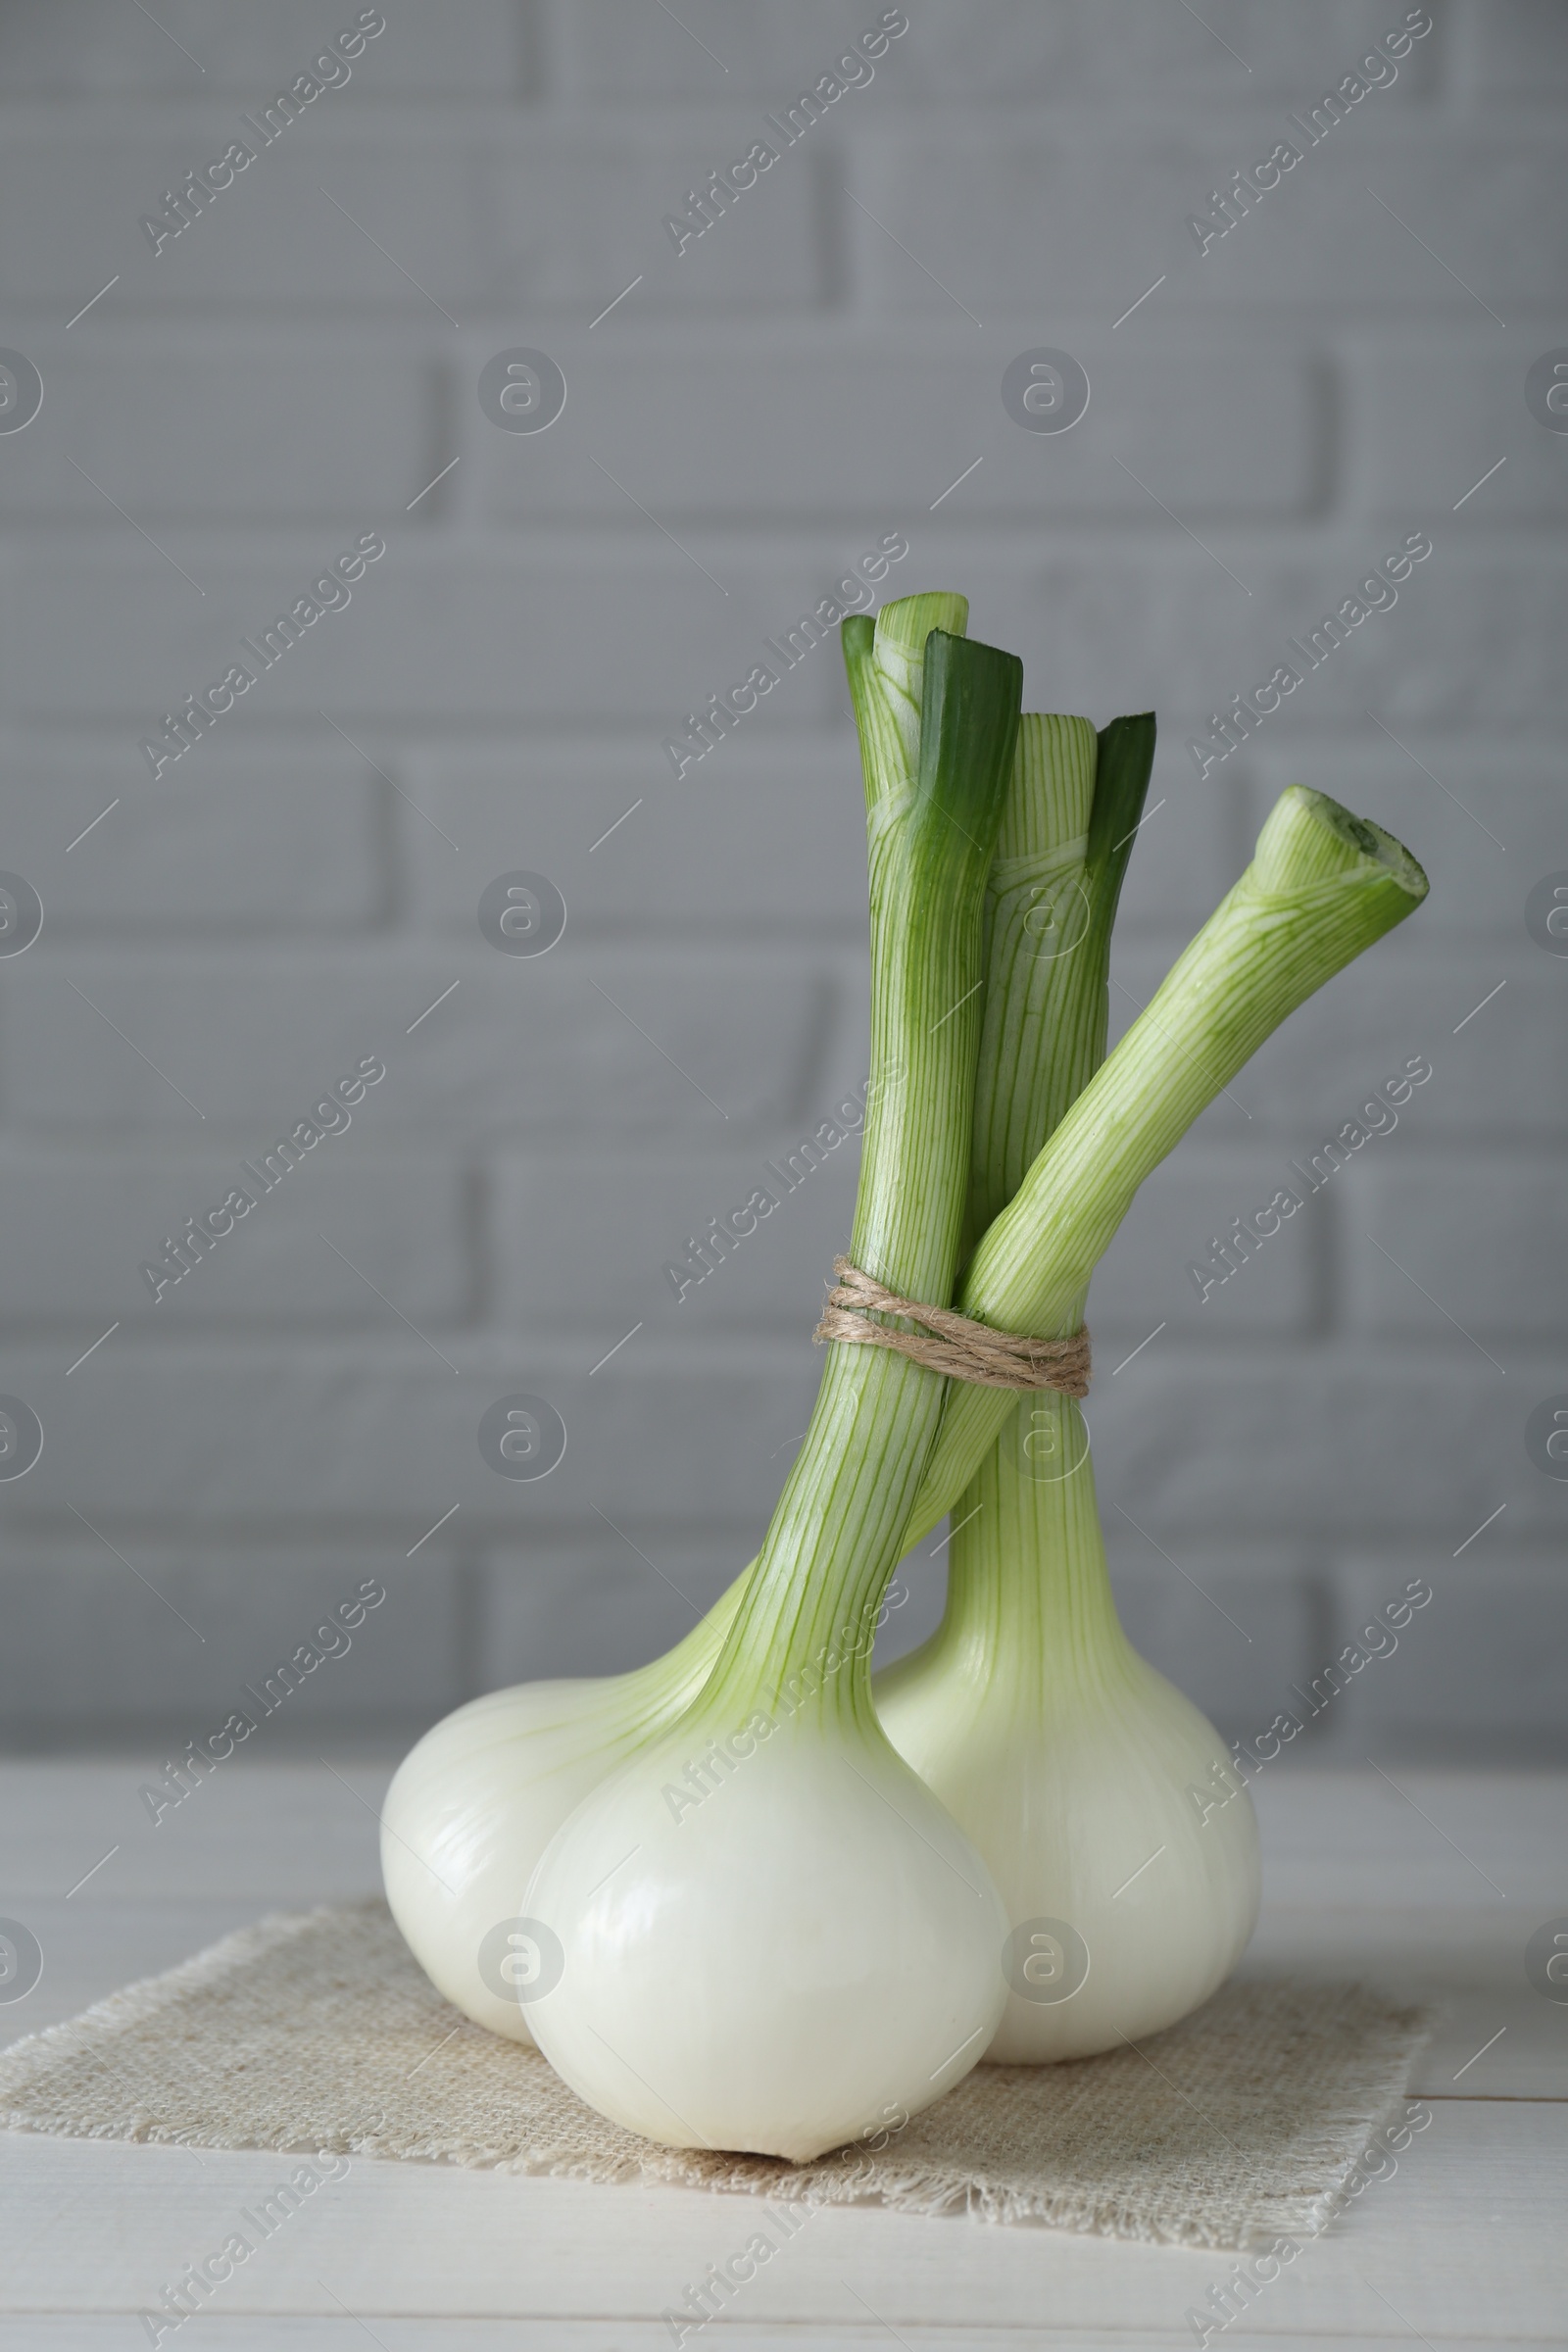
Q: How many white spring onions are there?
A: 3